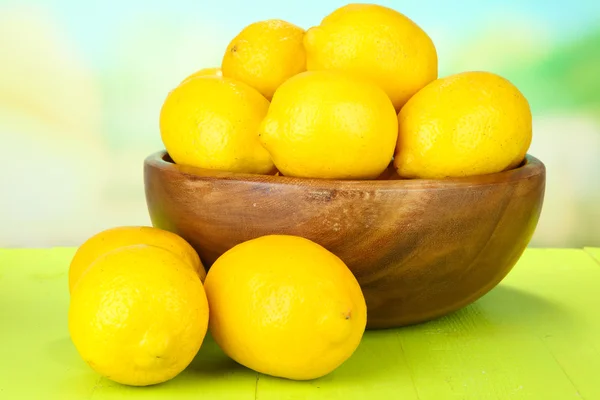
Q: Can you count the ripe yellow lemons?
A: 9